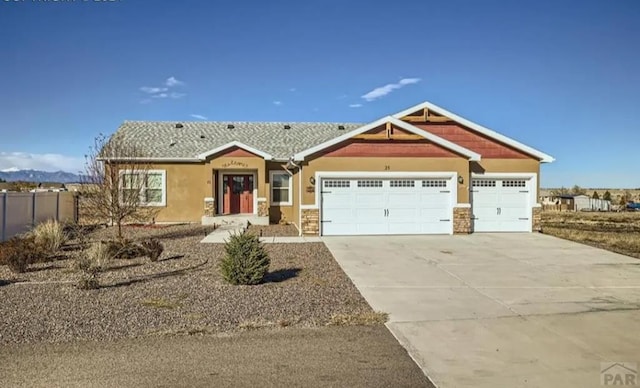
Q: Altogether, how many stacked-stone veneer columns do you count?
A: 5